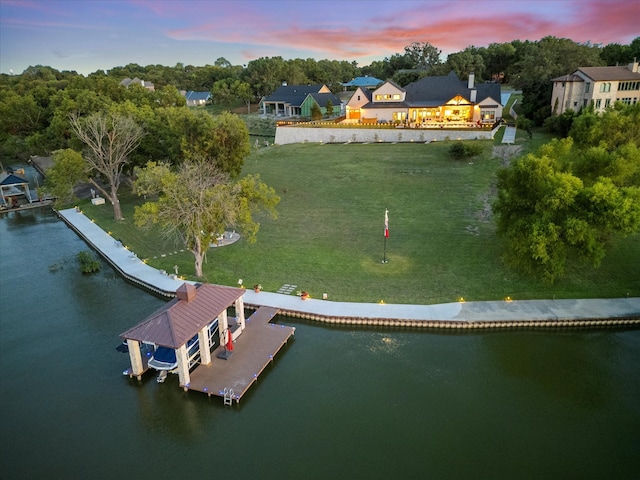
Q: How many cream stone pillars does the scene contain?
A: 5